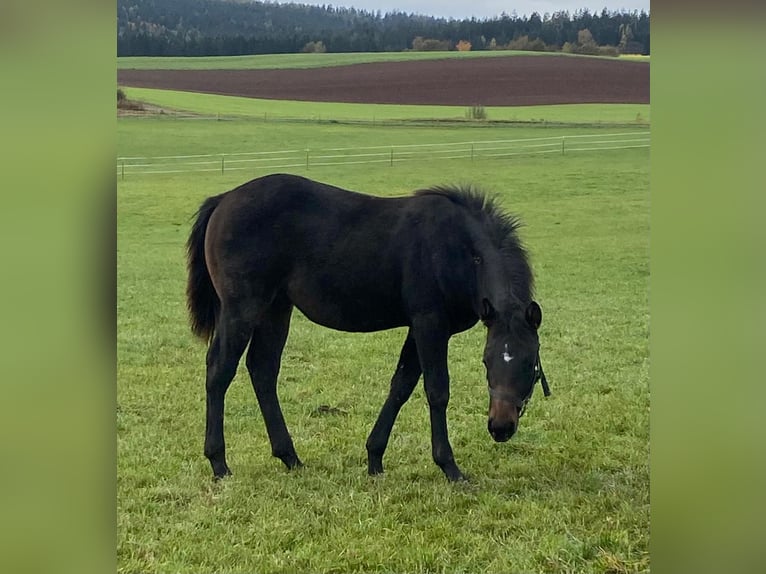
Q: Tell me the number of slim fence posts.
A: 6